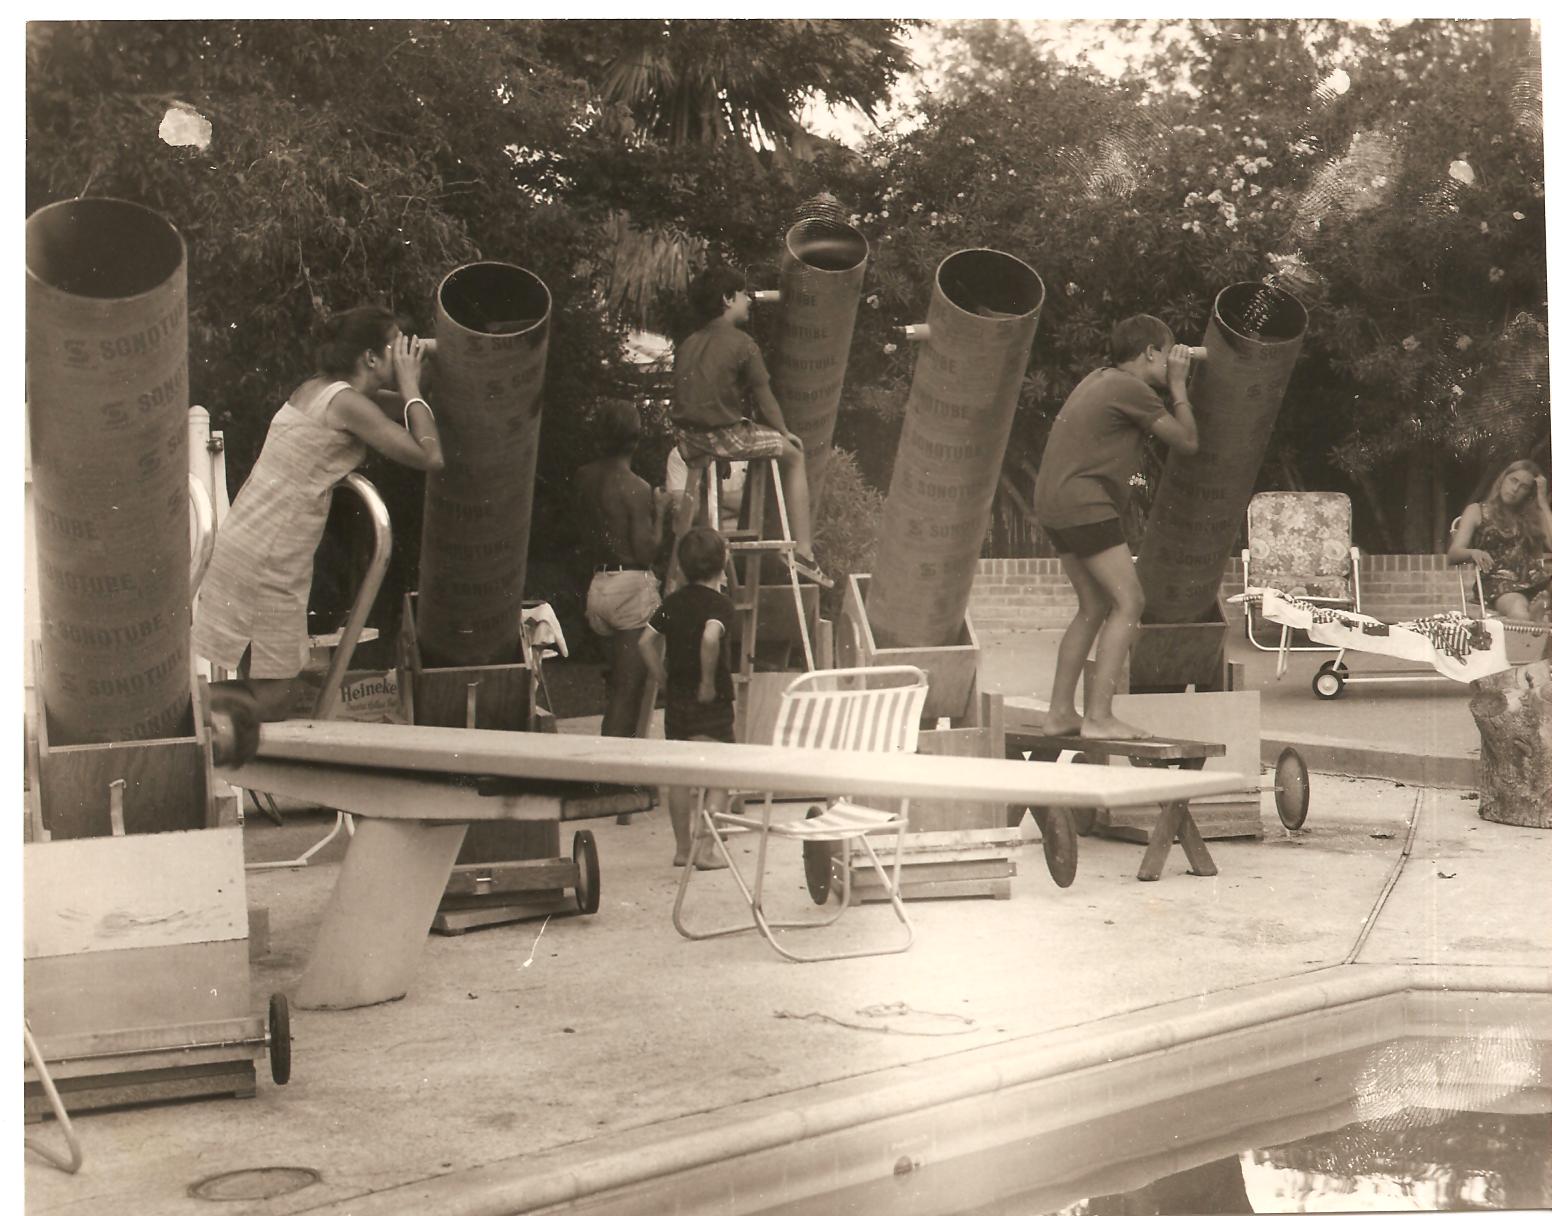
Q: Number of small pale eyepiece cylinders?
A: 4